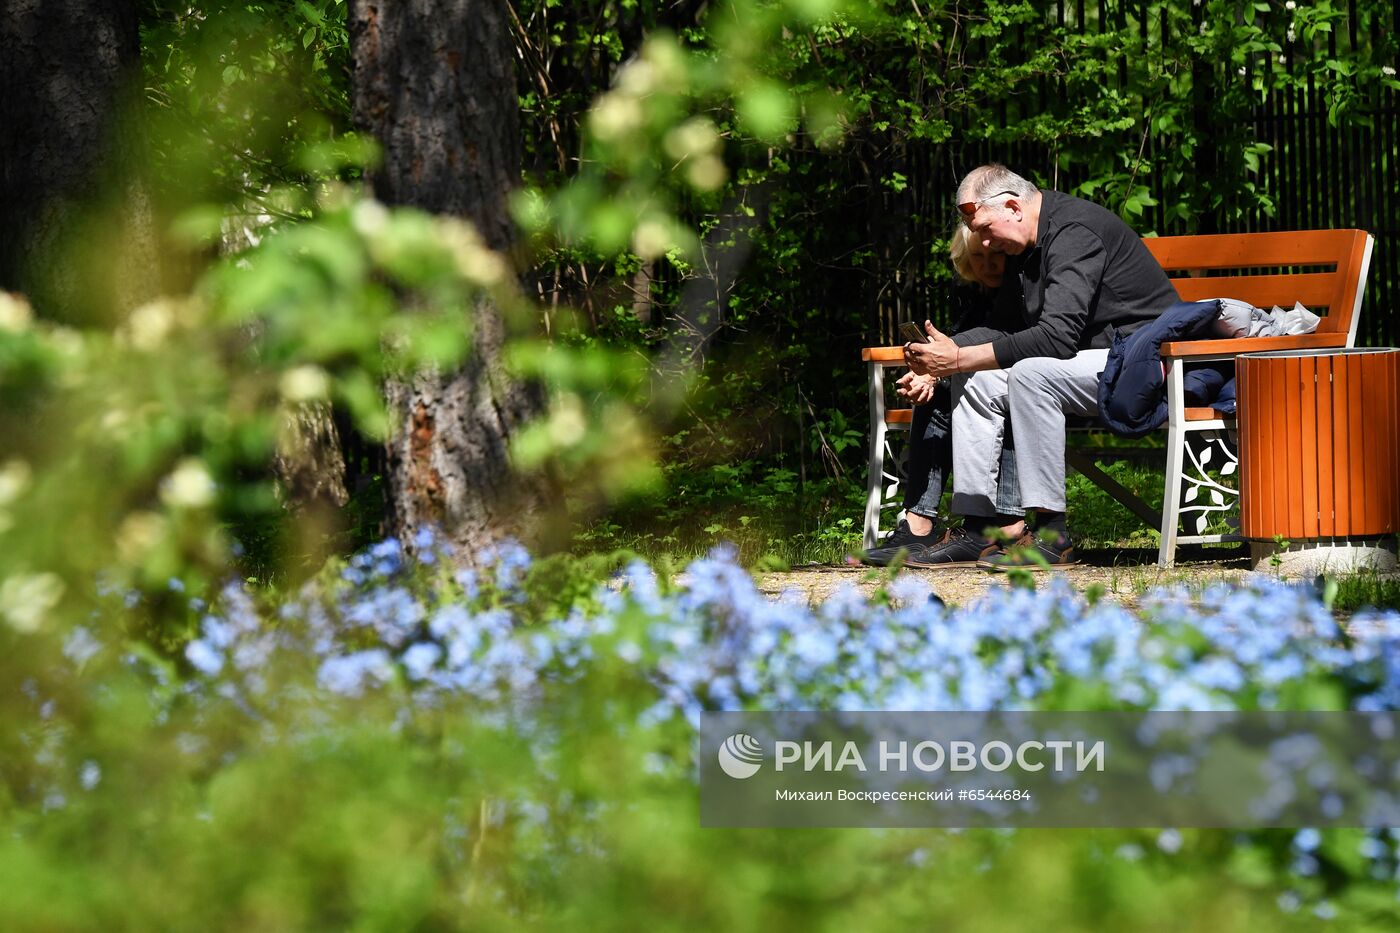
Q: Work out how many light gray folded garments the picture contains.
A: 1